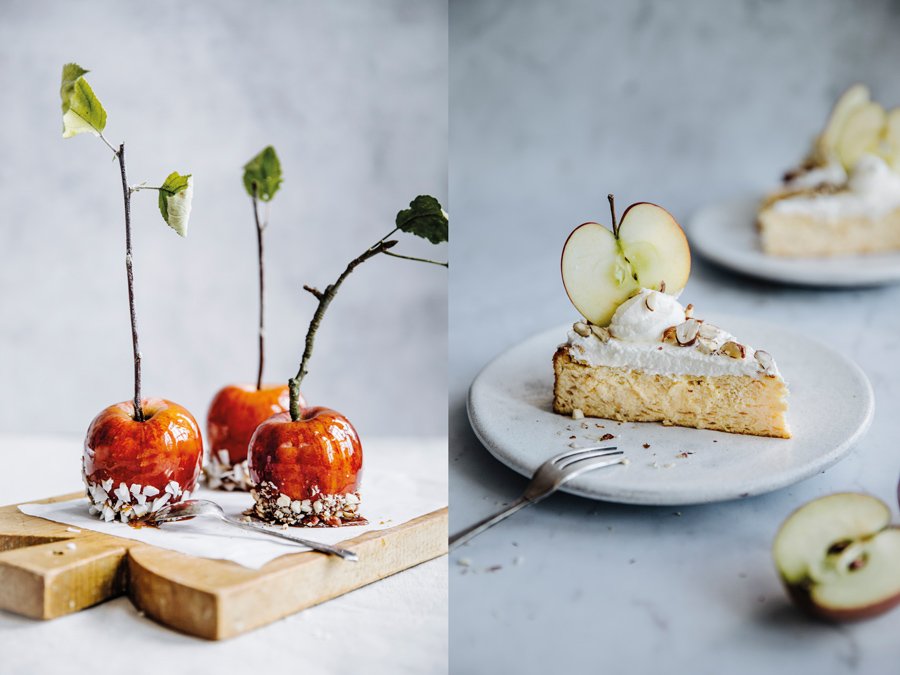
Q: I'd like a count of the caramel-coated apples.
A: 3